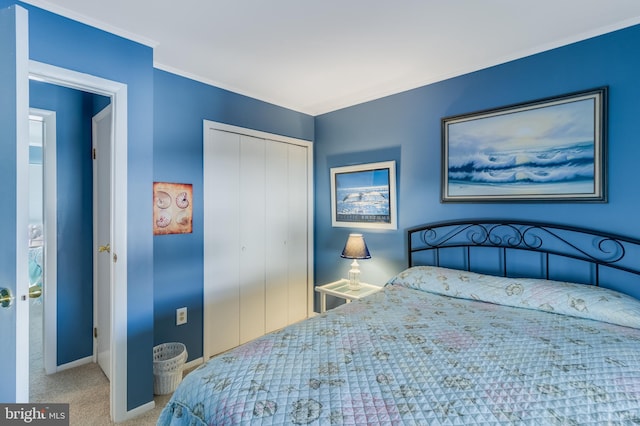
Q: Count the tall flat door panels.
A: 4